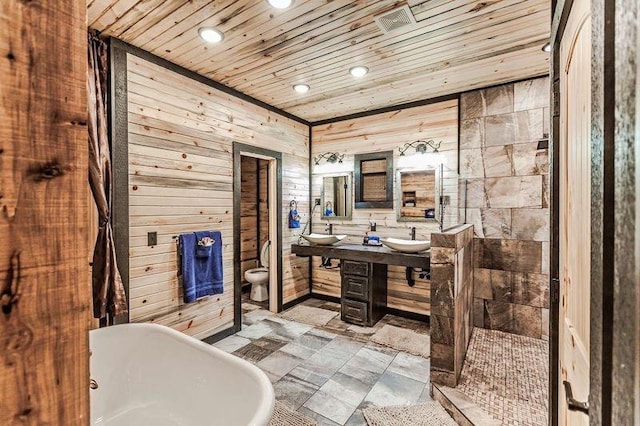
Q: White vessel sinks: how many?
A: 2